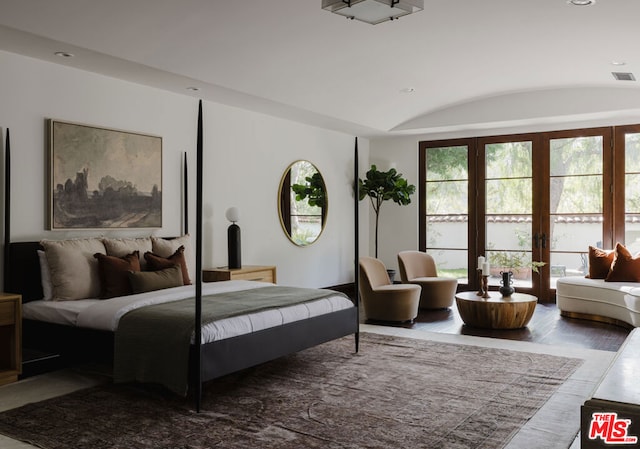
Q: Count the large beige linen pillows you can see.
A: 3